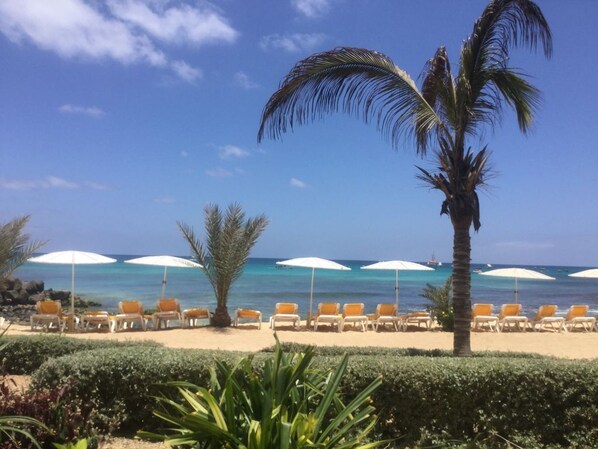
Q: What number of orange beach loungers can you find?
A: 15